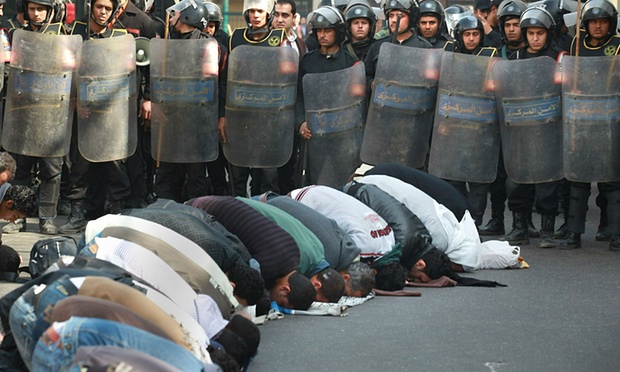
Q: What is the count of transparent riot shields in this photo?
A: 9